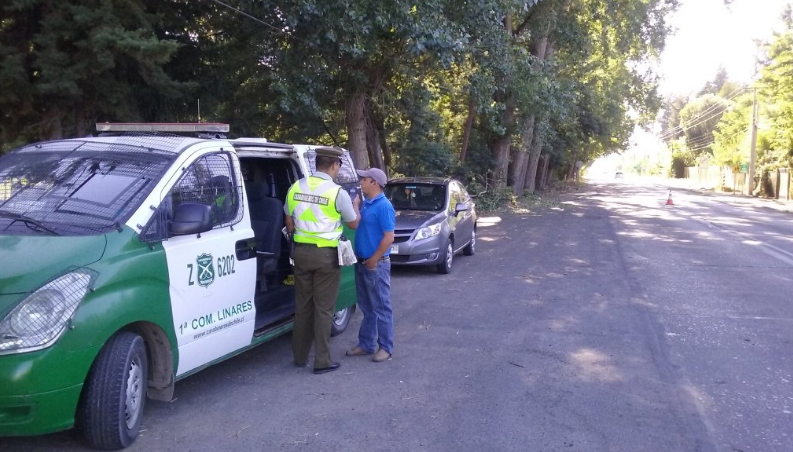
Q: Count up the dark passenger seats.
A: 1